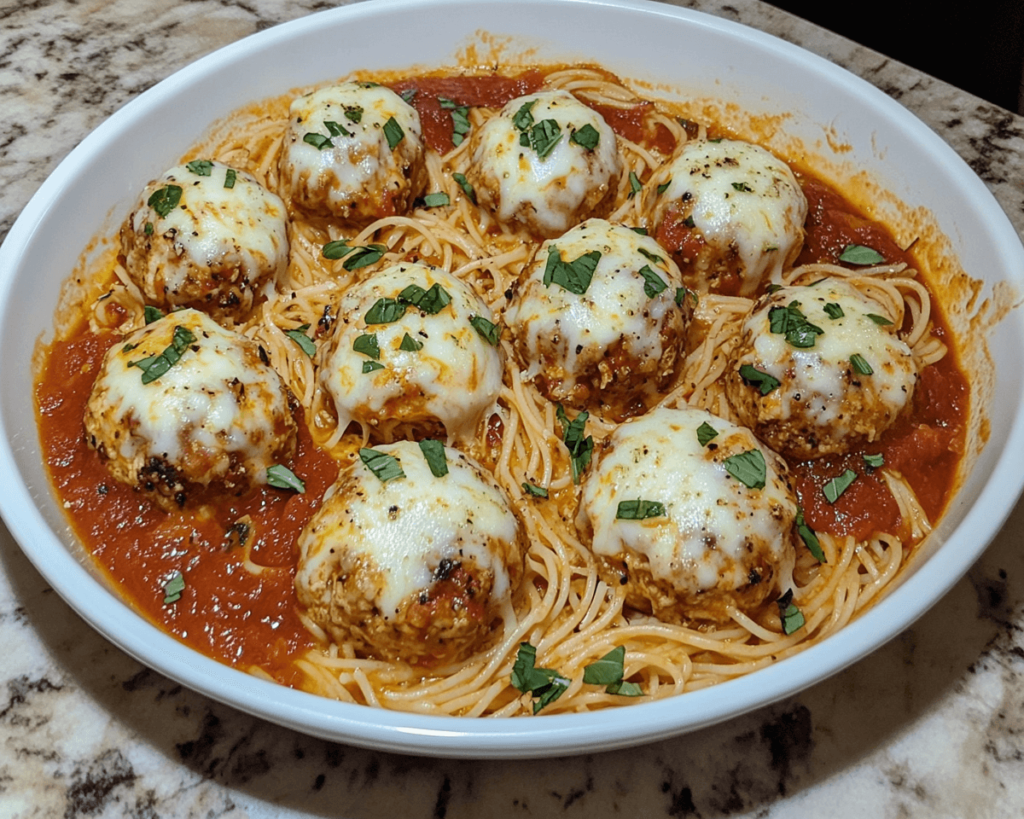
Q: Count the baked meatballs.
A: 10